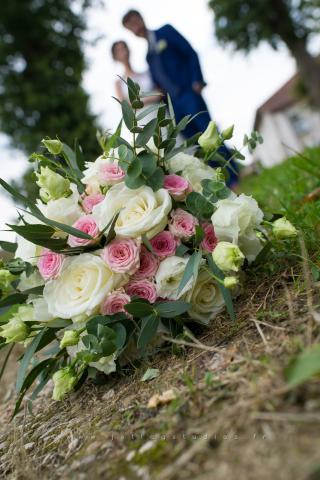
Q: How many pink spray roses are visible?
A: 12